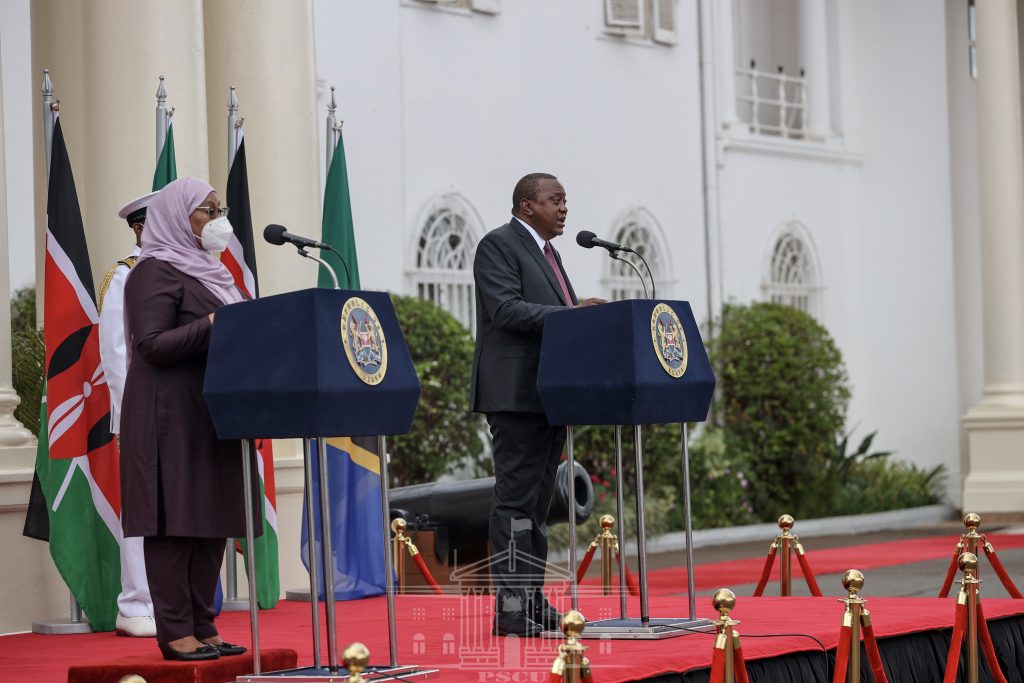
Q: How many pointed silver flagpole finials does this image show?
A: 4